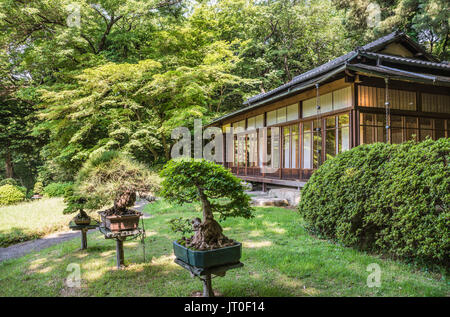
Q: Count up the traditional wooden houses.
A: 1